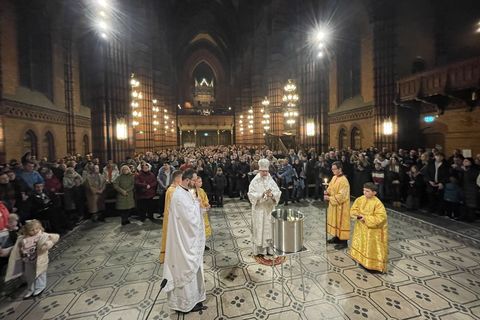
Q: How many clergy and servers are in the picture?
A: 6